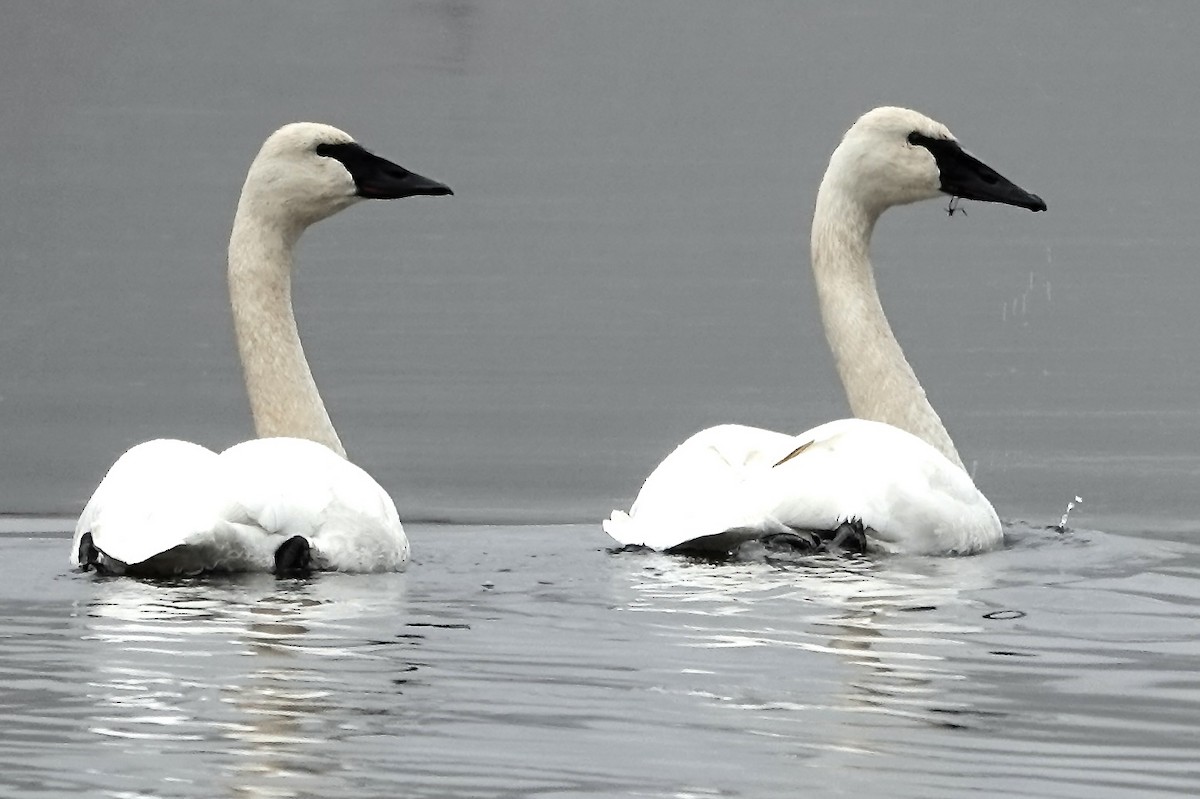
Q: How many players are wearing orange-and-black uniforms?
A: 0